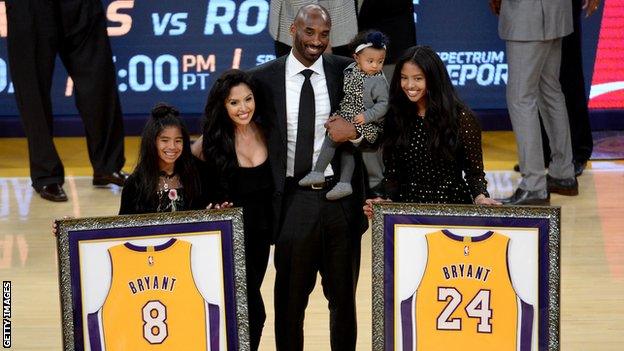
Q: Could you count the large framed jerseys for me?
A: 2